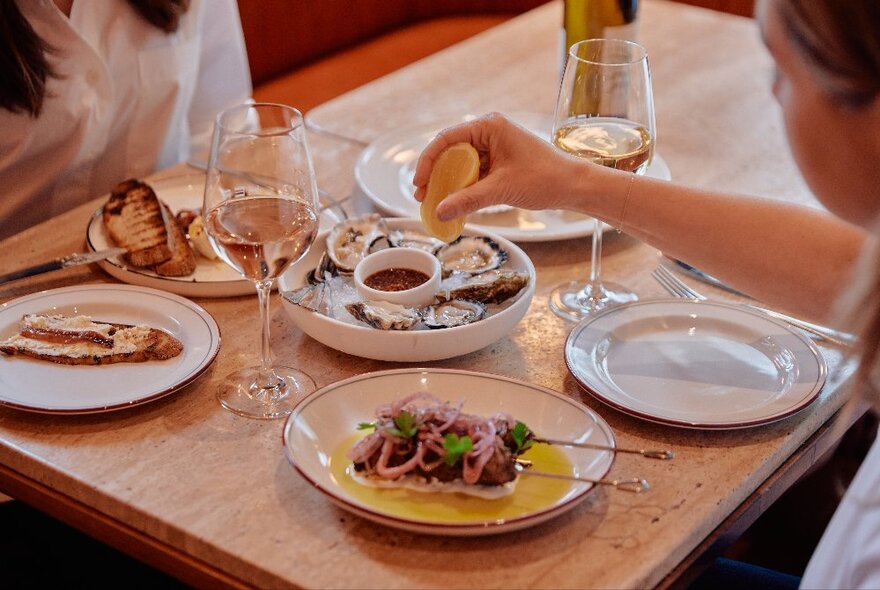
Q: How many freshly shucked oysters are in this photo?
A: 6